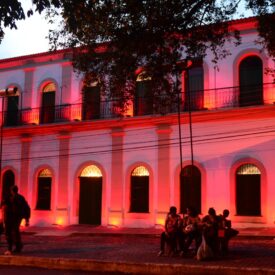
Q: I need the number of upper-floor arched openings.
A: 6